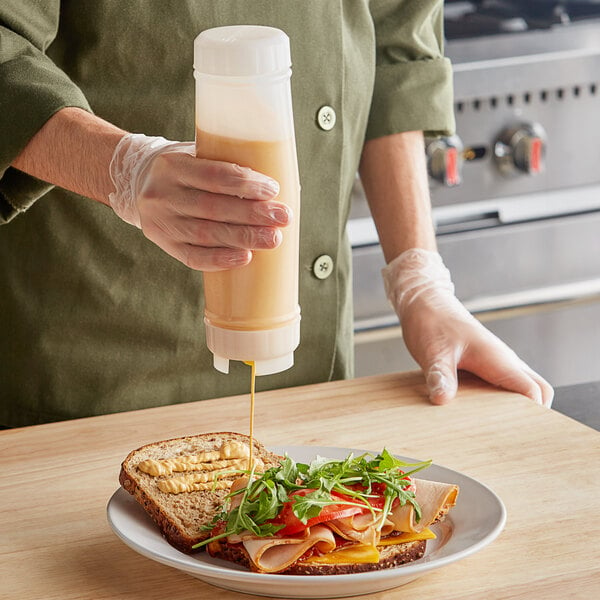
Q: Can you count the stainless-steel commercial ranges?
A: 1